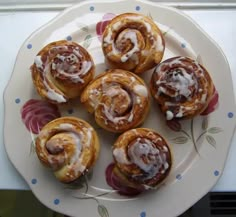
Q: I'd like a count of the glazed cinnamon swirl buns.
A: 6